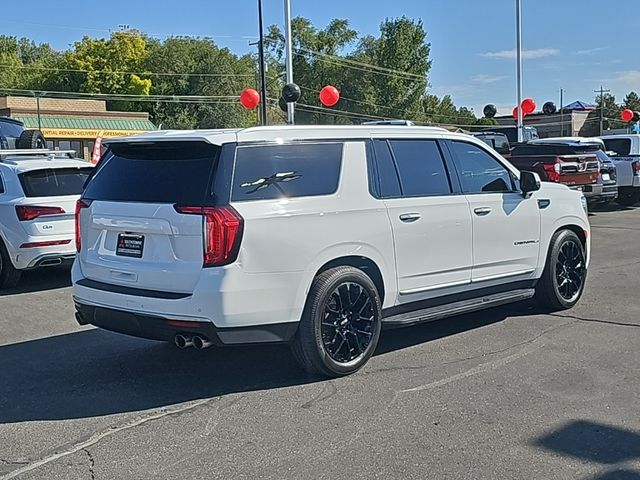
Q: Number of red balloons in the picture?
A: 5